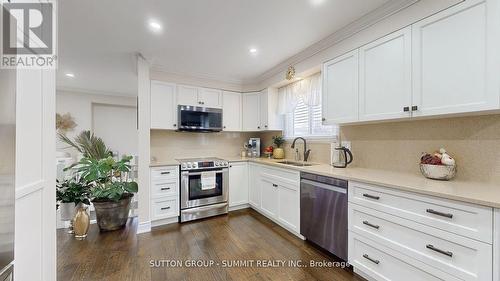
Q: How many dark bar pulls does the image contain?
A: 8